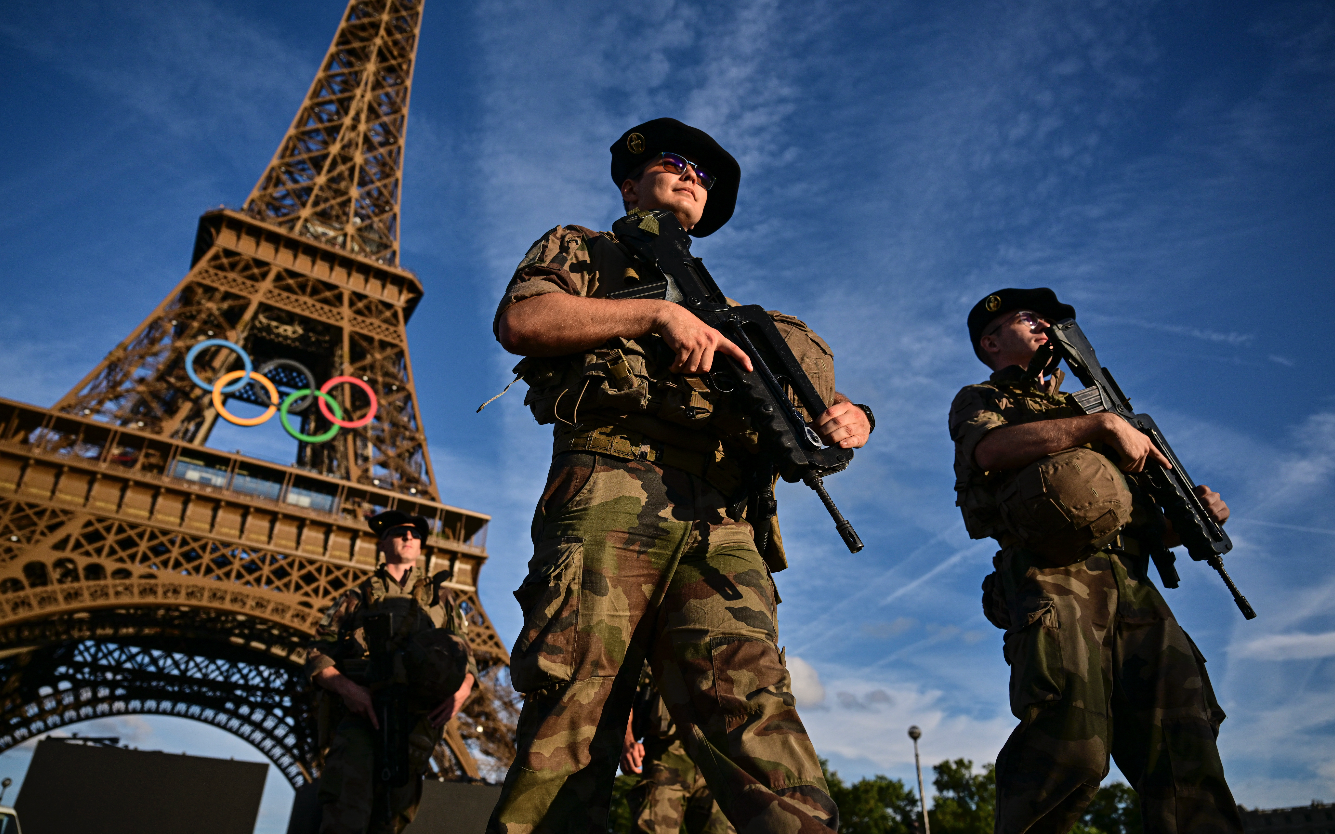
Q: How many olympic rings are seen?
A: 5